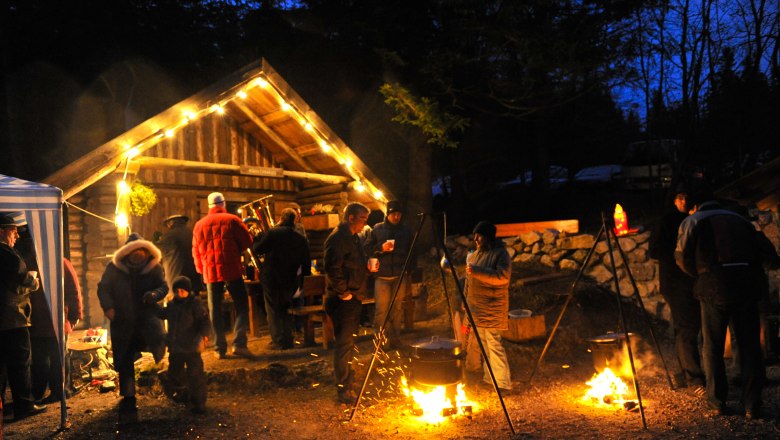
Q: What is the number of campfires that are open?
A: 2